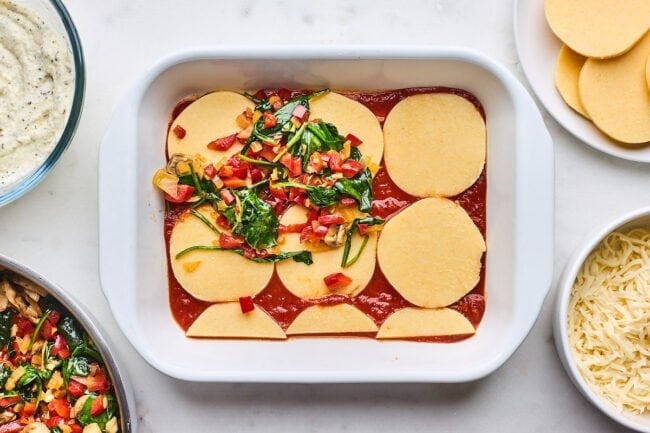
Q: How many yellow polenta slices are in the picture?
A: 13